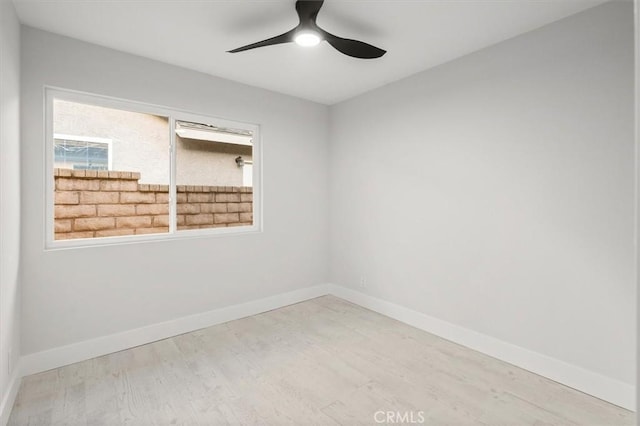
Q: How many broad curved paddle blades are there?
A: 3